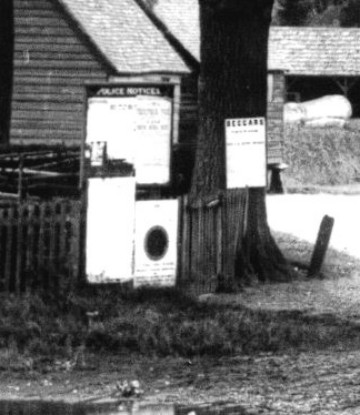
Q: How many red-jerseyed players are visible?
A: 0